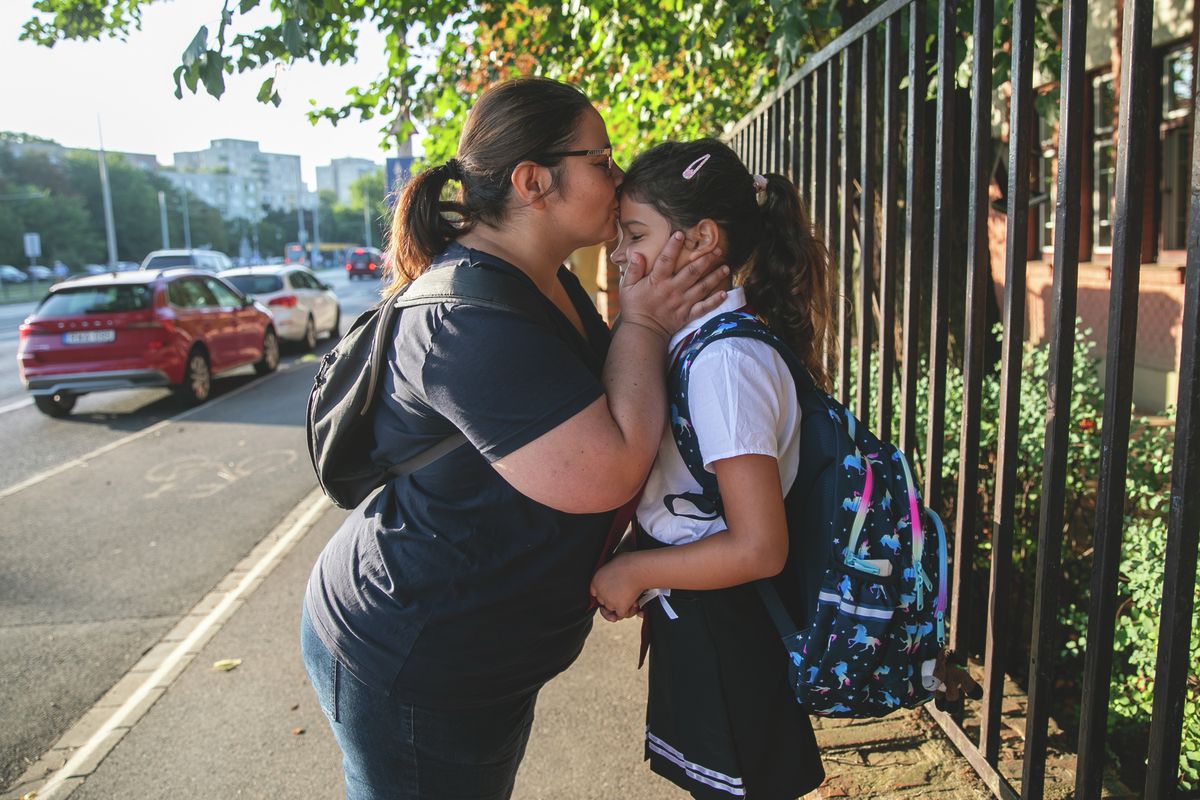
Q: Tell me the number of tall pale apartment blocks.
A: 2